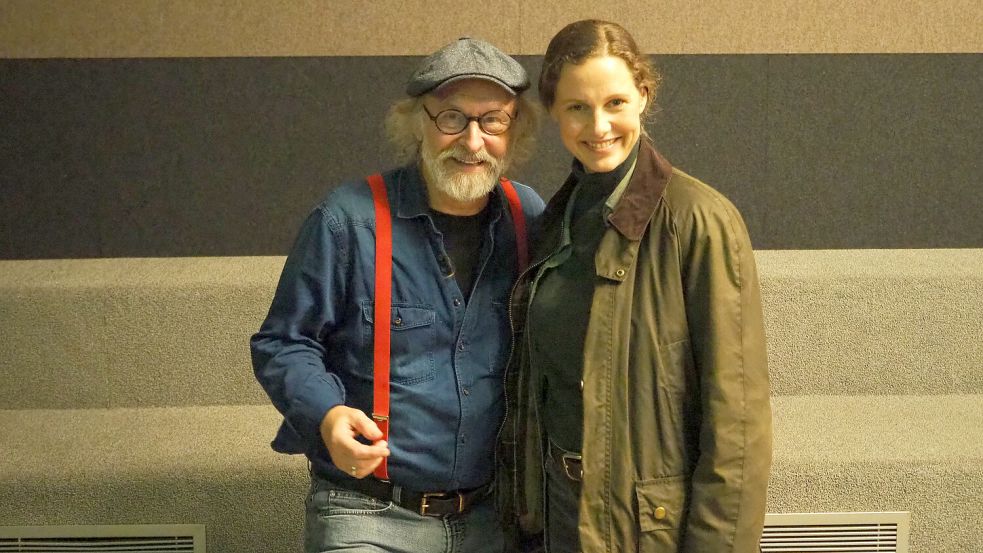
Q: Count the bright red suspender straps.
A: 2